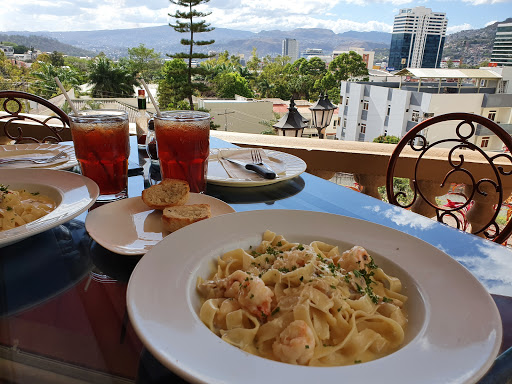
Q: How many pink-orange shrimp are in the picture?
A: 3